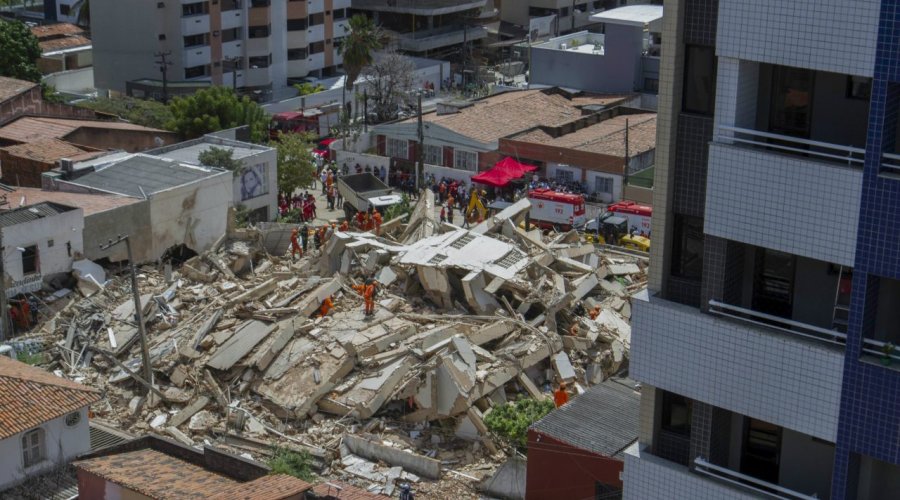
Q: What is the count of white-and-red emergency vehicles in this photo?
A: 2